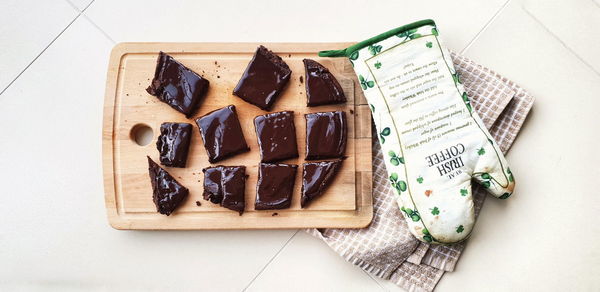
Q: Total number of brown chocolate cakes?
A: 11